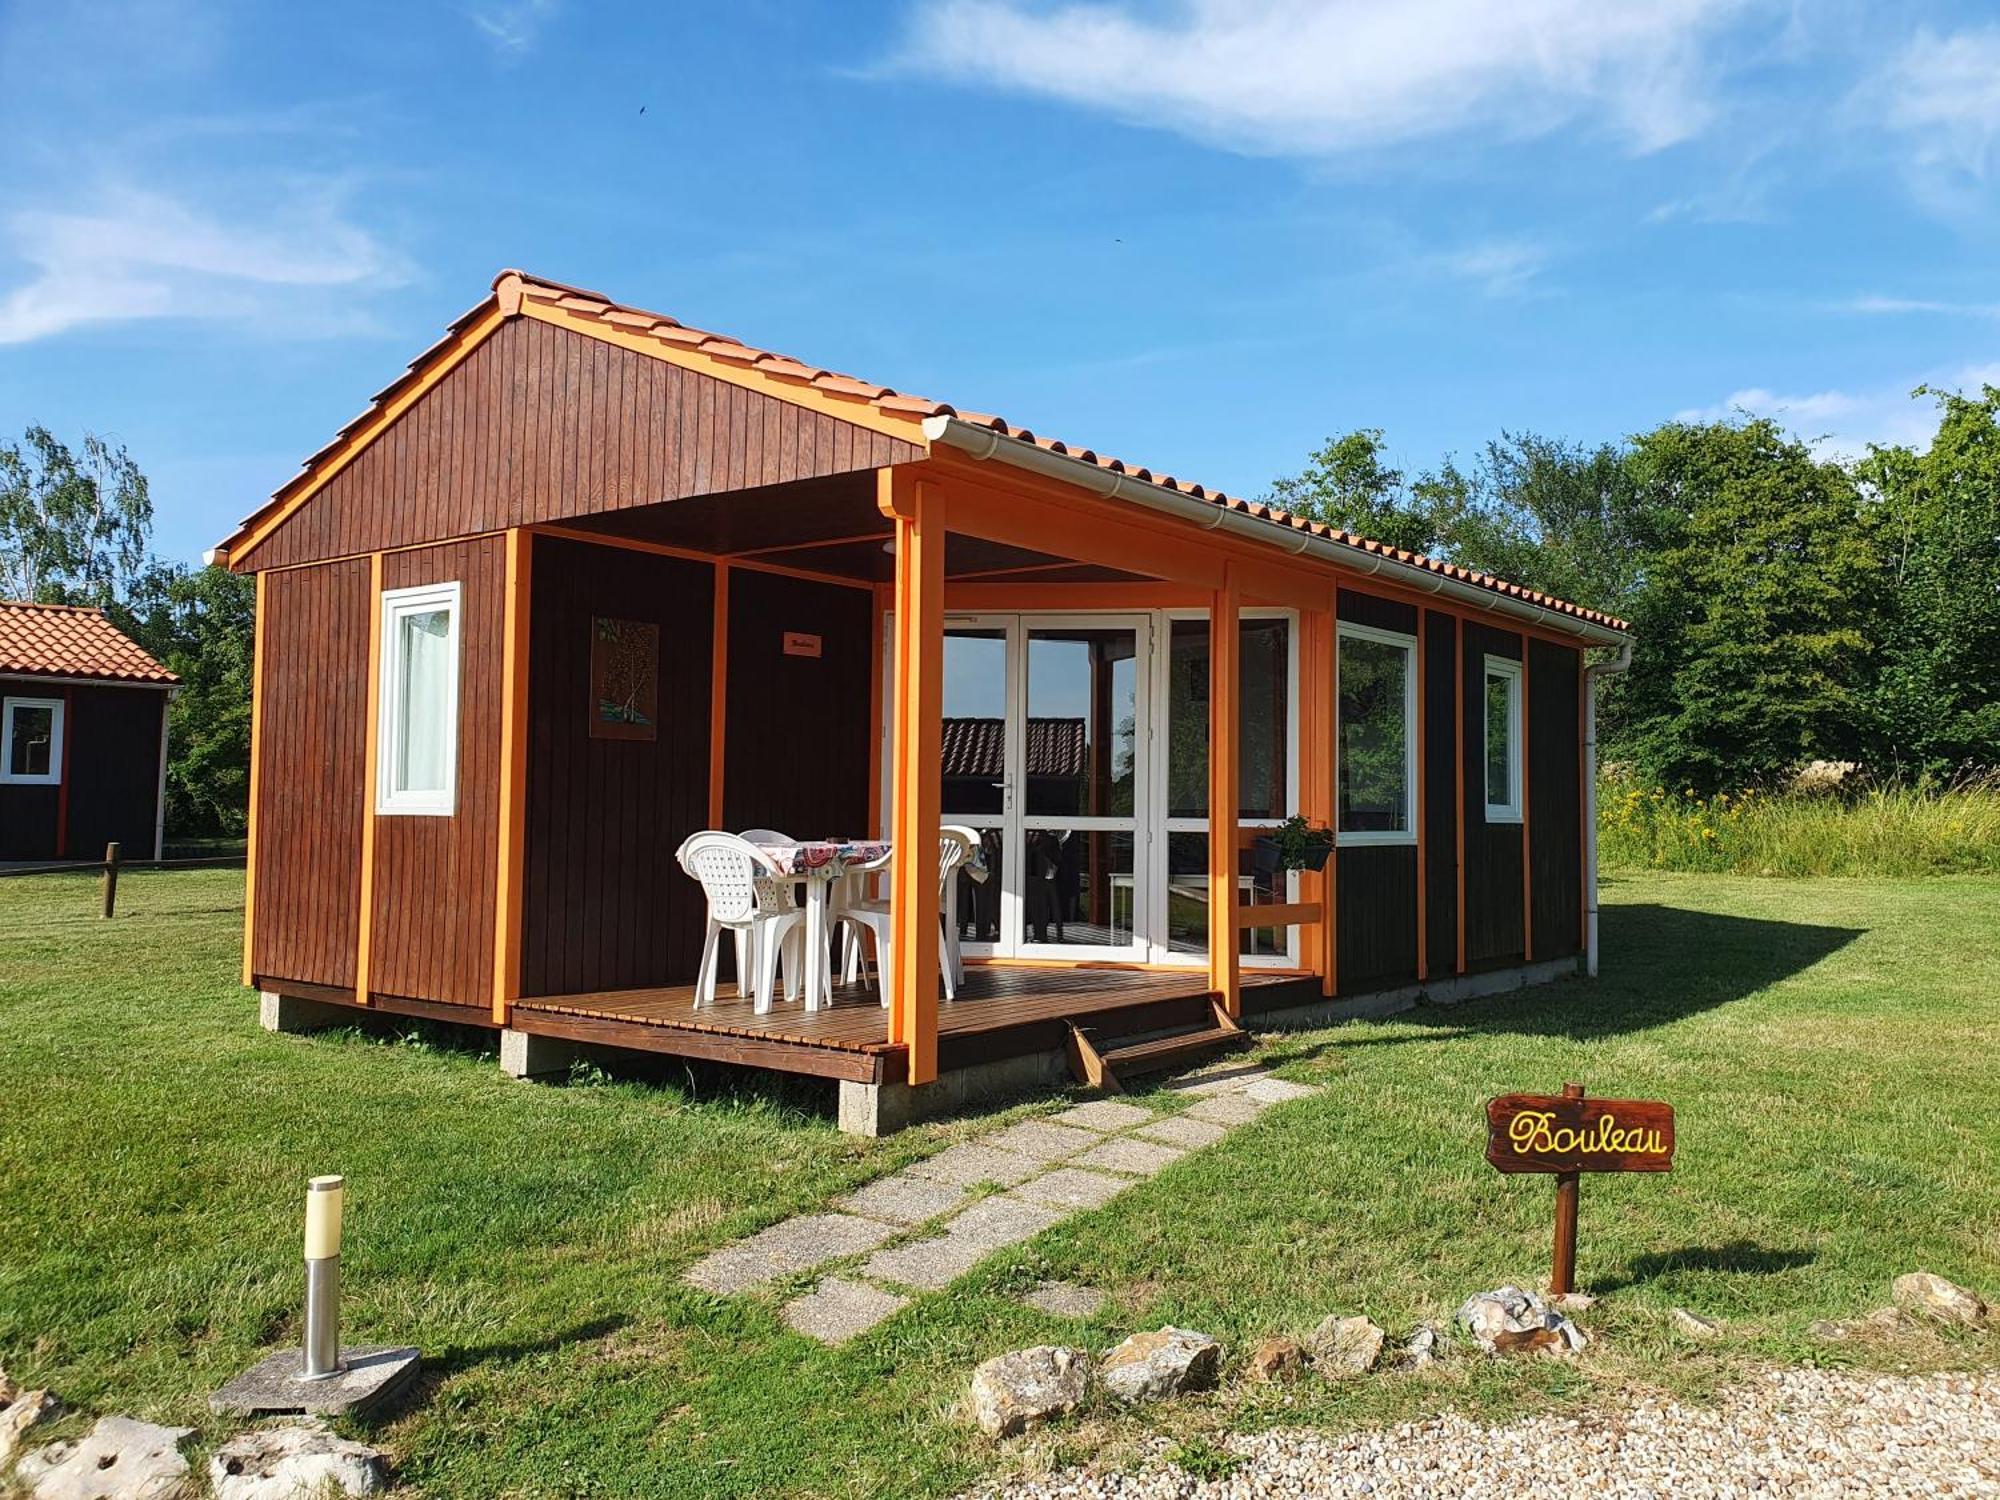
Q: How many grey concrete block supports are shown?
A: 3